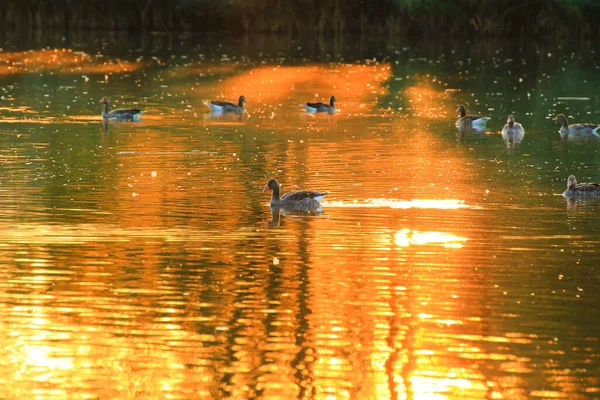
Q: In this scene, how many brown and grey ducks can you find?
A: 8